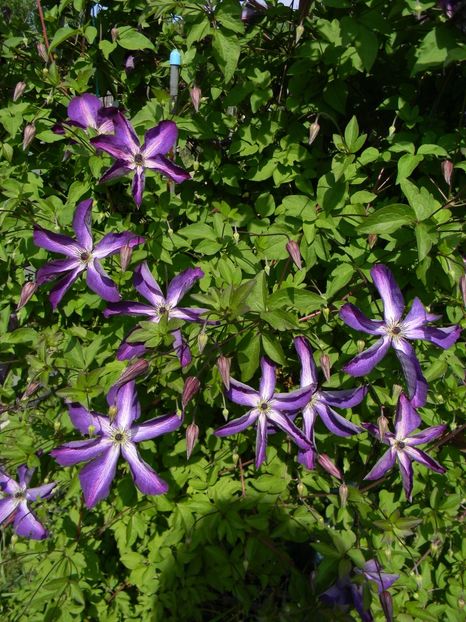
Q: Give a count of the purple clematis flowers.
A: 11